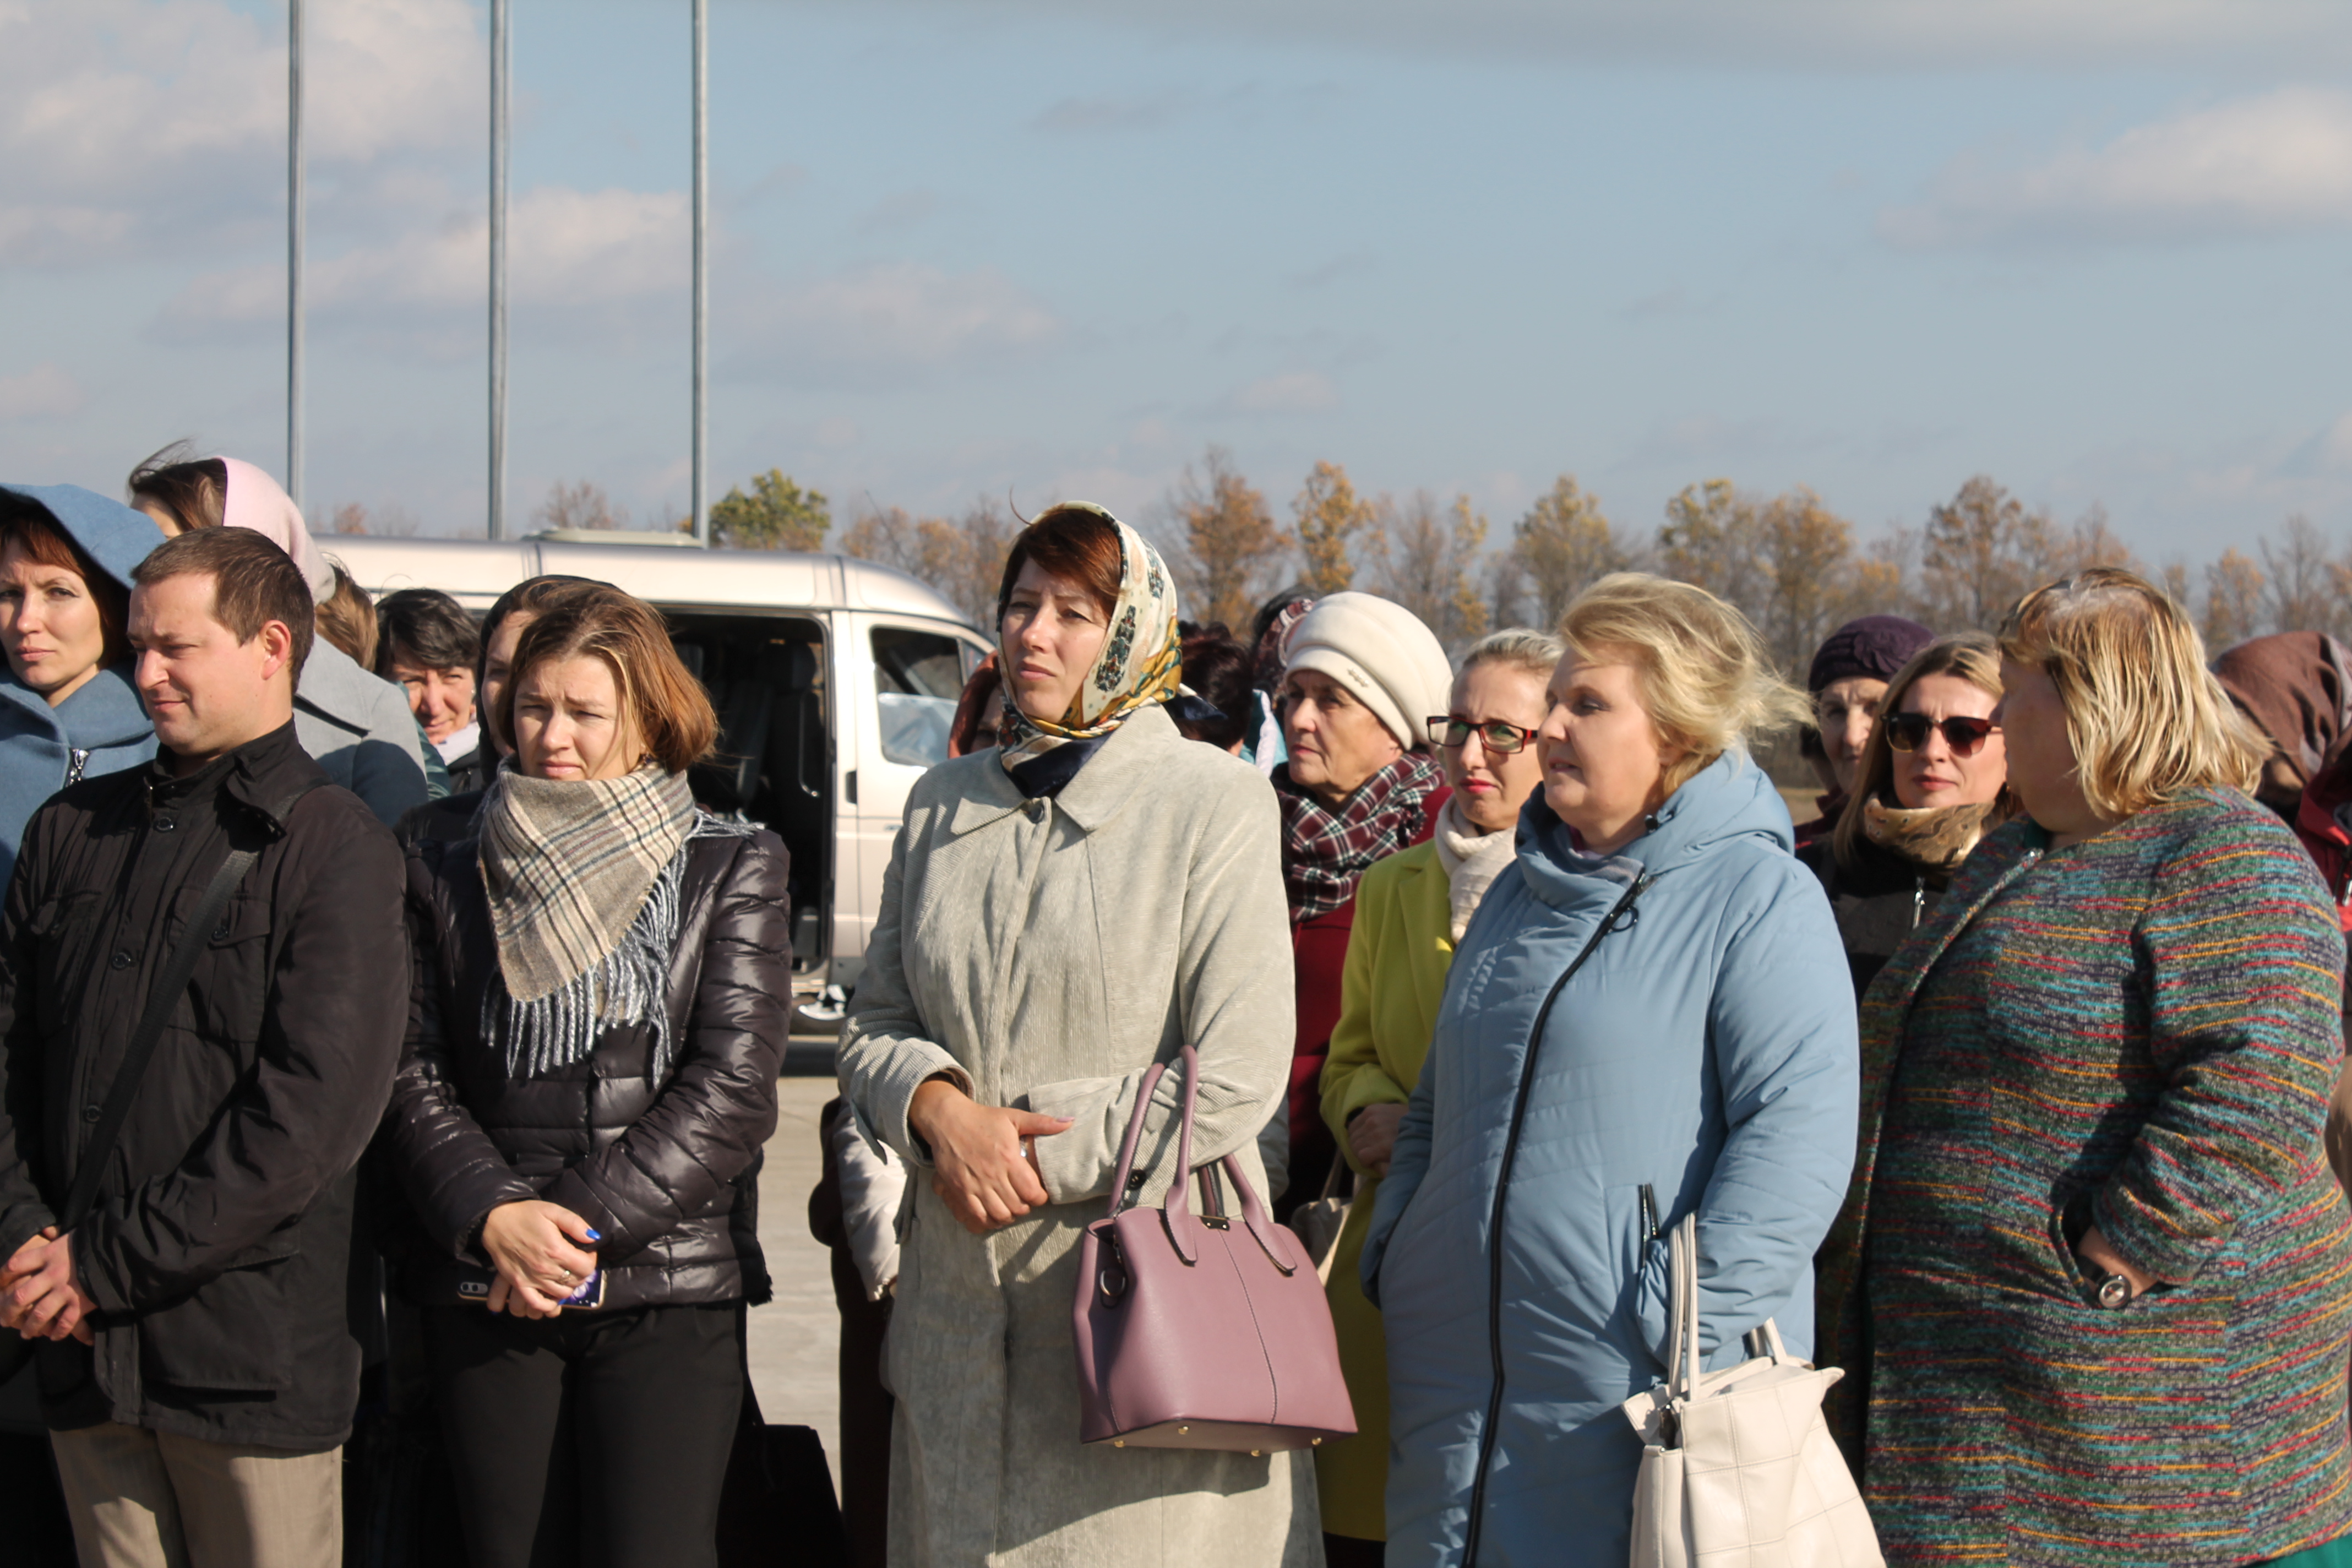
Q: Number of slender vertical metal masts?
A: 3